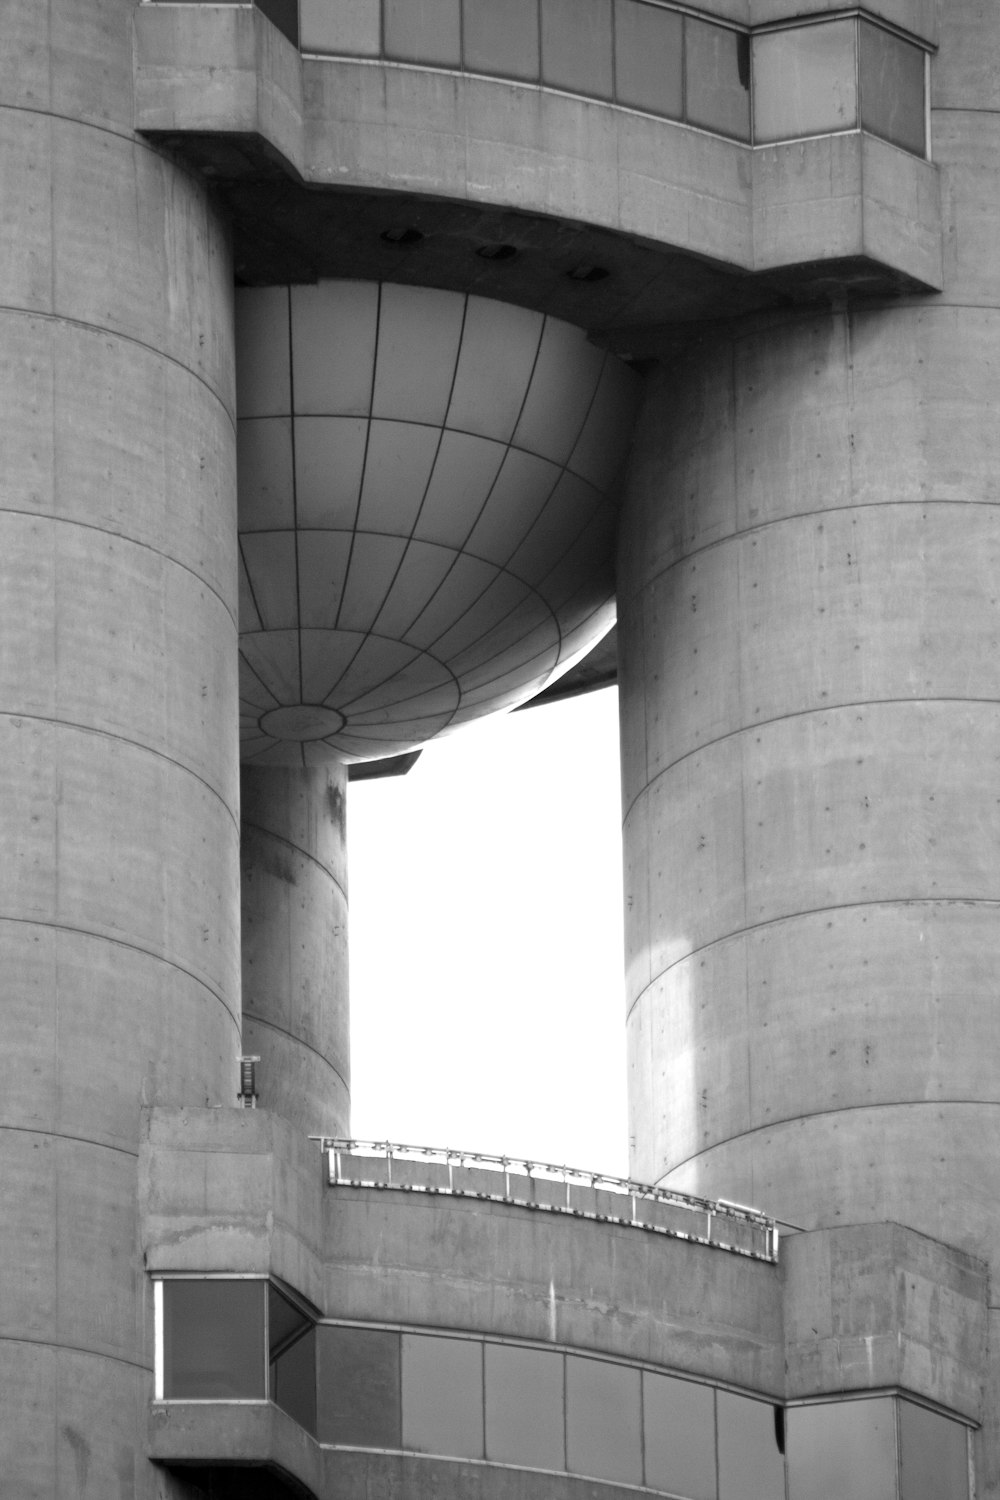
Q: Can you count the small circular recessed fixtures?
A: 3